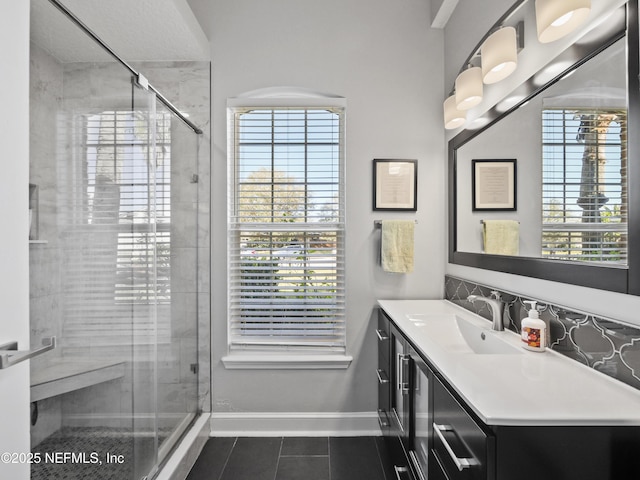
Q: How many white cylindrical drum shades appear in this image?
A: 4